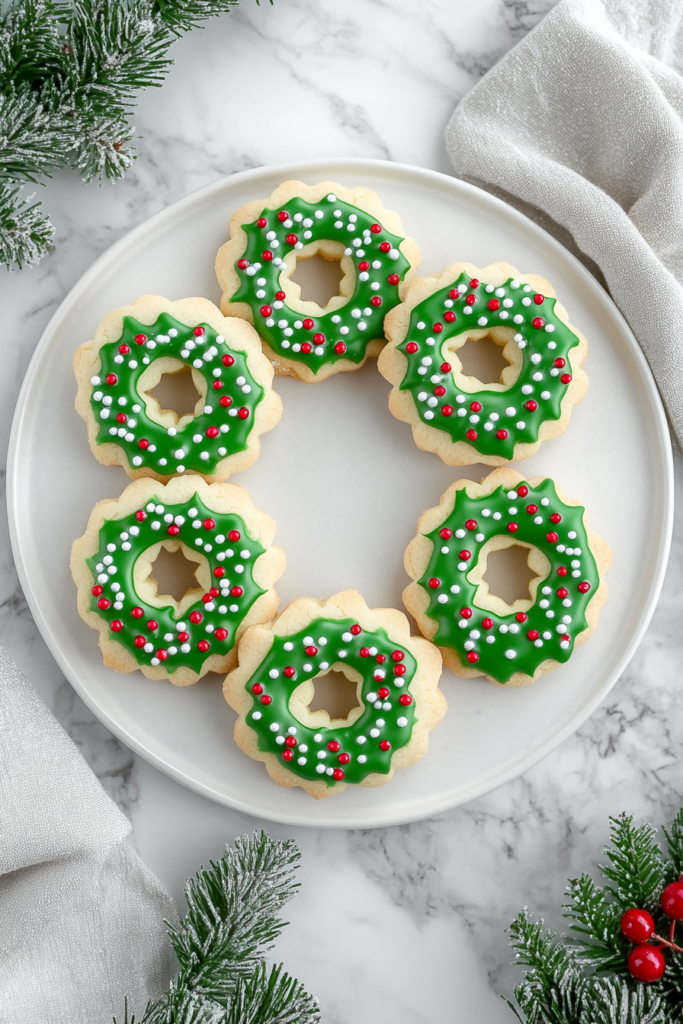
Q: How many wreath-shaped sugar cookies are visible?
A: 6